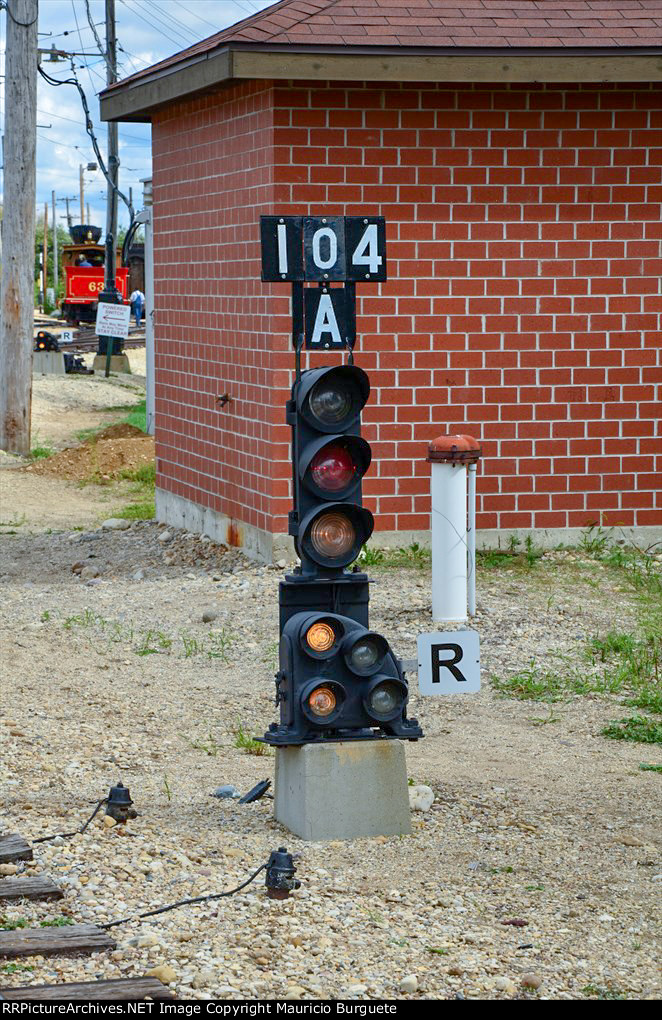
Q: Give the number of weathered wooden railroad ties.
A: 4